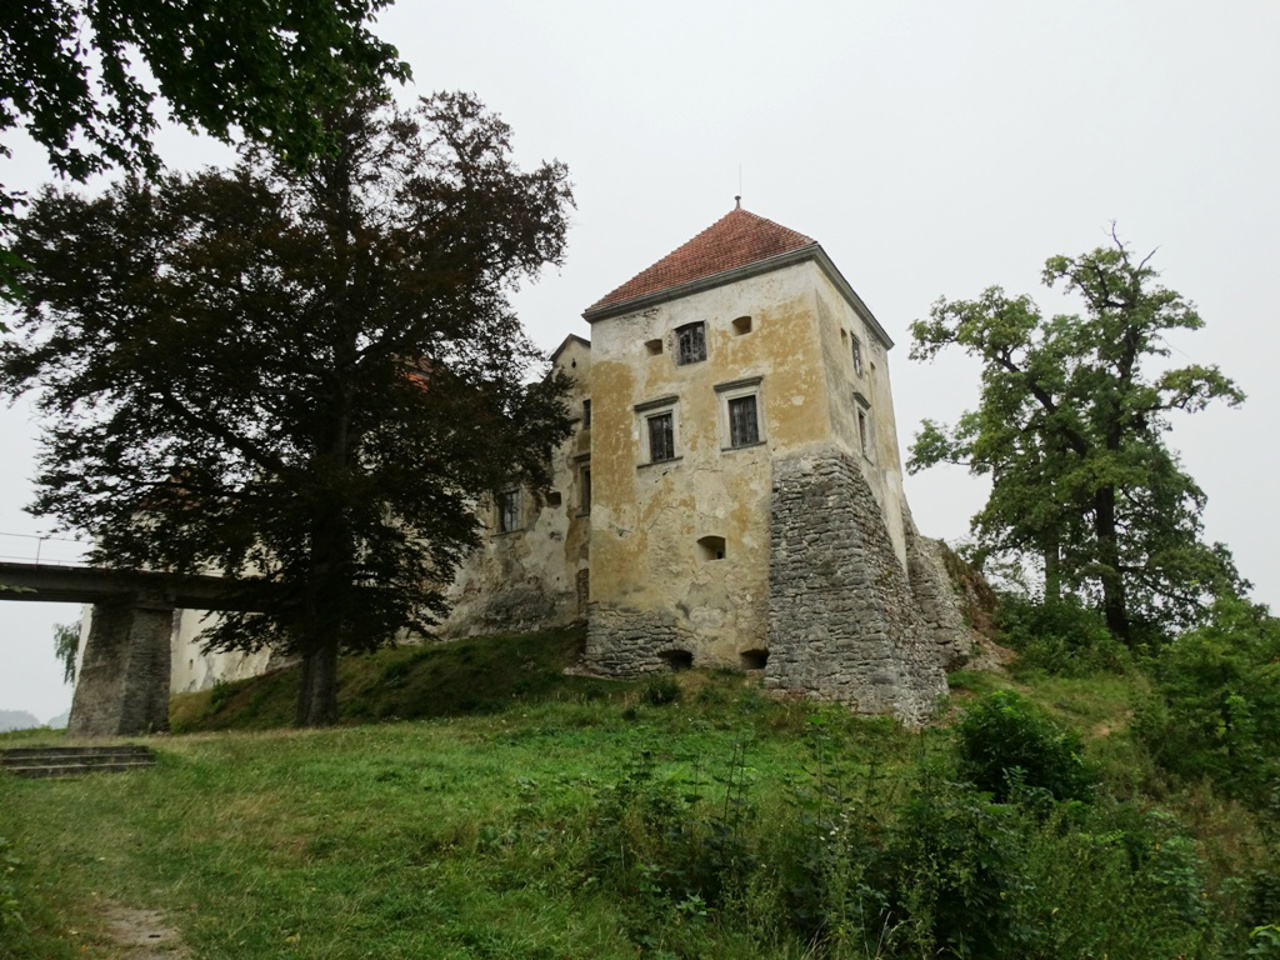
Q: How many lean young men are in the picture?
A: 0